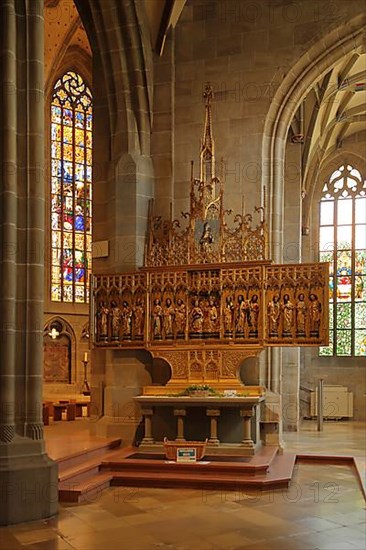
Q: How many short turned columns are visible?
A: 4